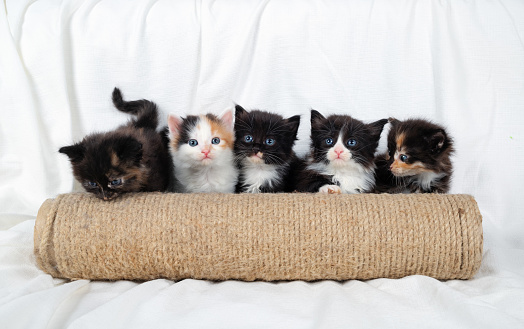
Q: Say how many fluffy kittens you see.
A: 5